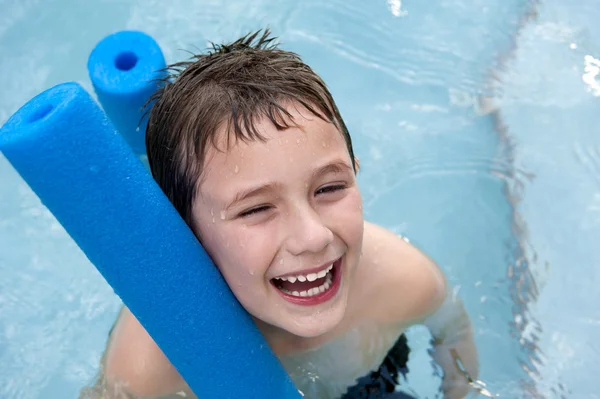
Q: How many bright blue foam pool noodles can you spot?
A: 2